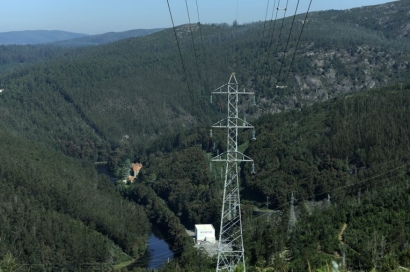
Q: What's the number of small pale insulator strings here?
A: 6